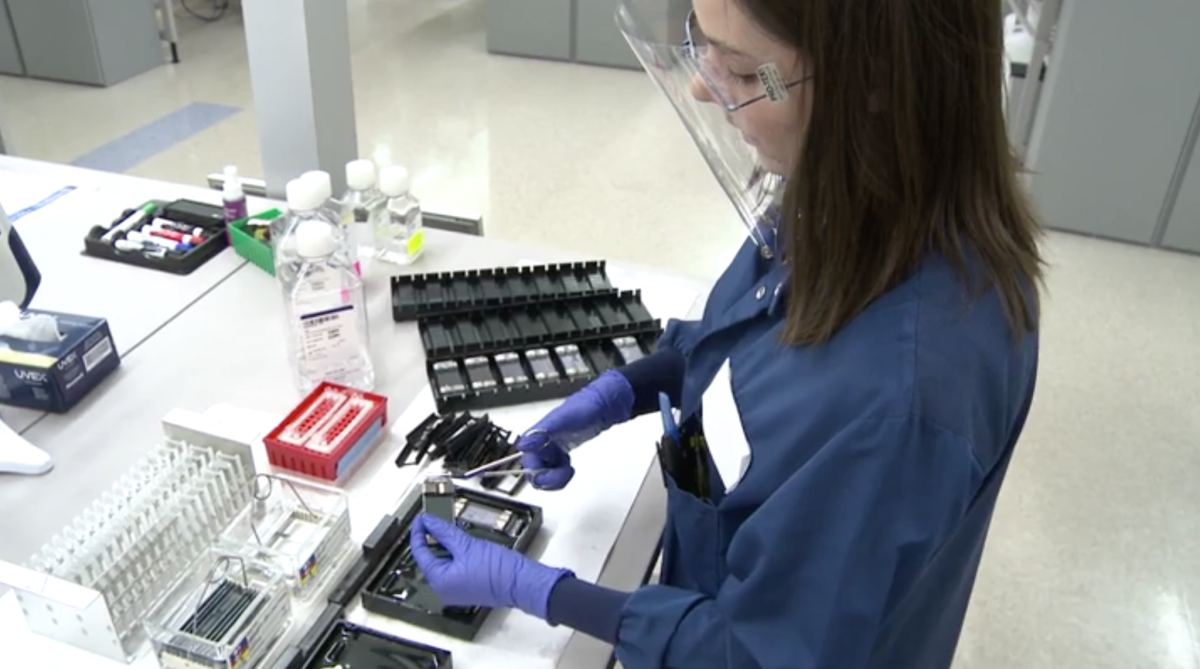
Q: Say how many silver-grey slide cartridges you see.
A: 8